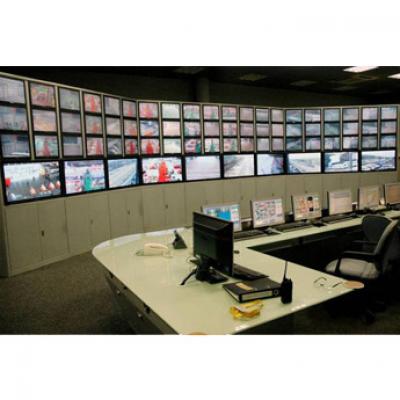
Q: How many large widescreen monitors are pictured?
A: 10